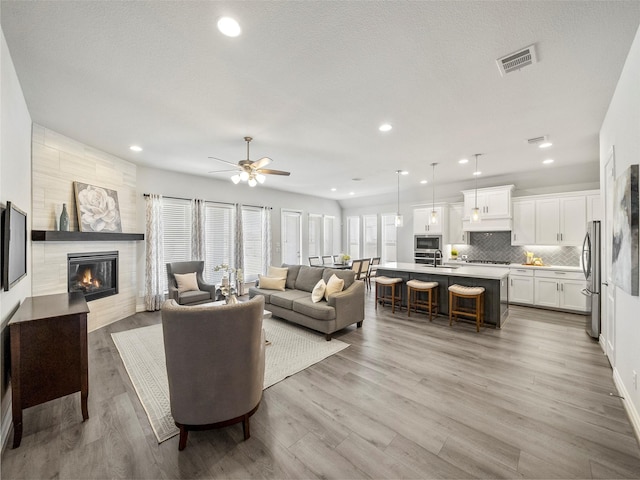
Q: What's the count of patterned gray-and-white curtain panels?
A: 4